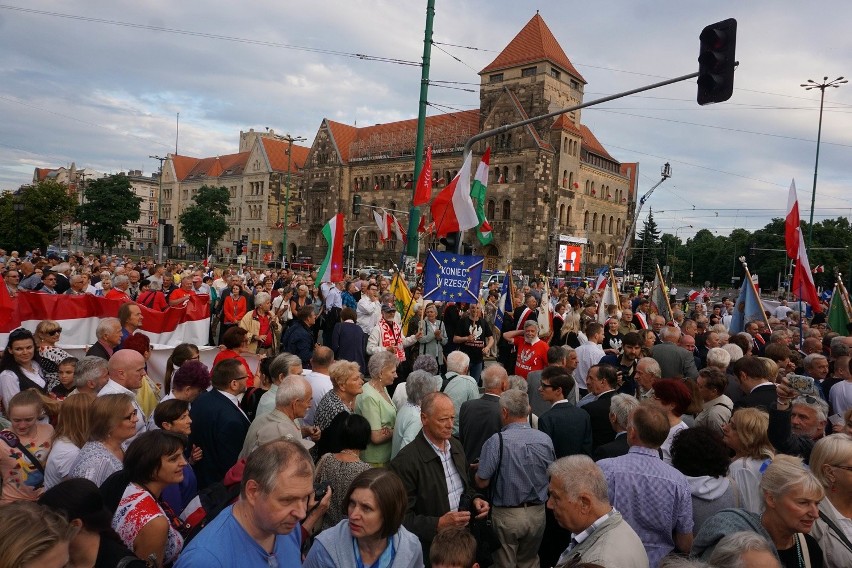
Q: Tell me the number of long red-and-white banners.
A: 1